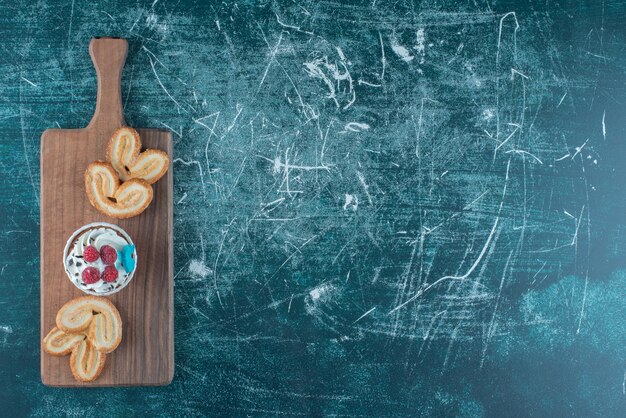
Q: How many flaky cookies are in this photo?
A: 4